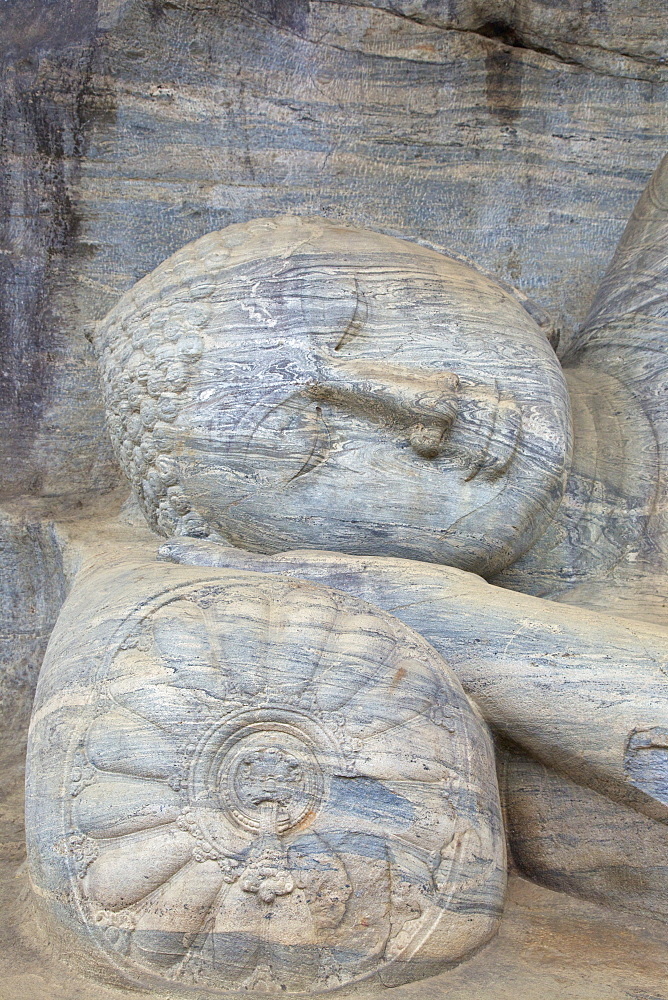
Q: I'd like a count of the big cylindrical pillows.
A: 1